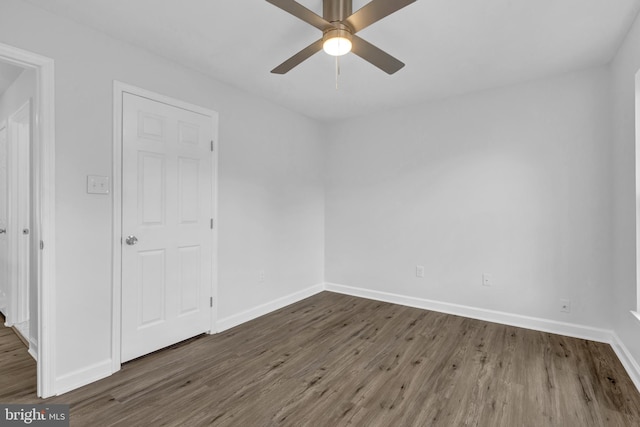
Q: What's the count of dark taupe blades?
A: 4